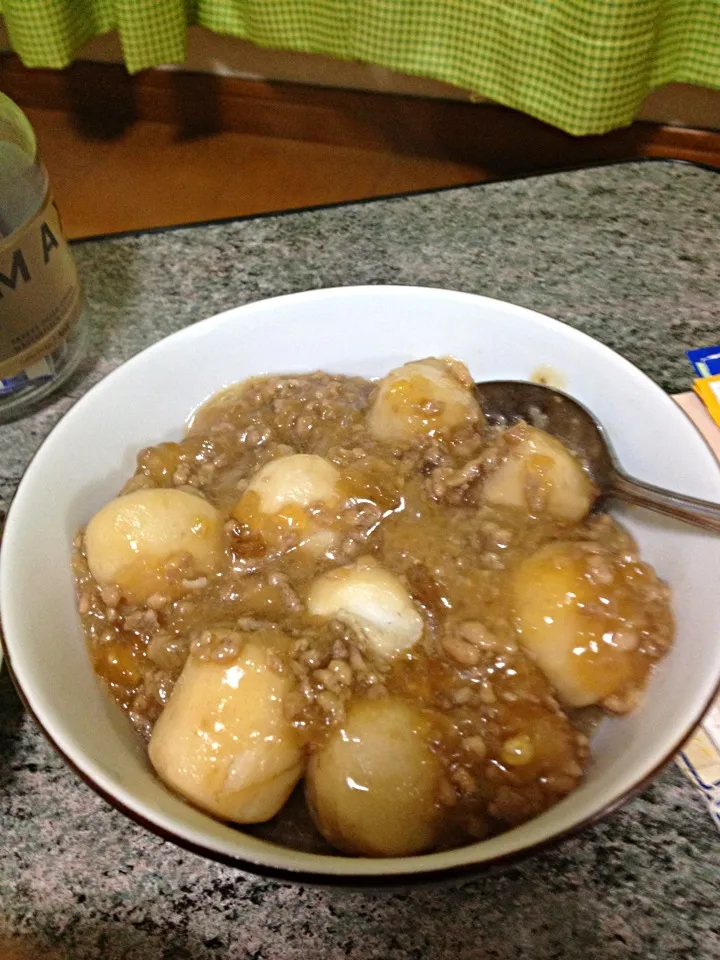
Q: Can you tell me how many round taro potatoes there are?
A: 8